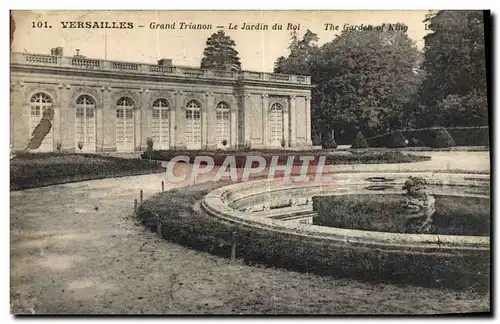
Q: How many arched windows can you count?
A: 7